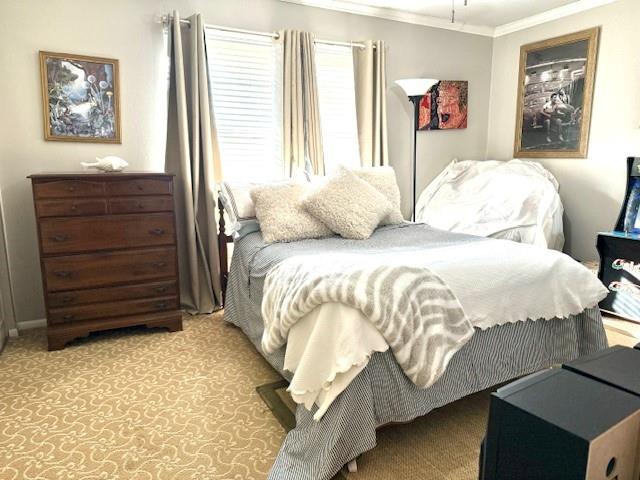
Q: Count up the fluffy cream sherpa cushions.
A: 3